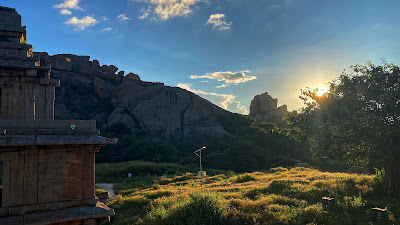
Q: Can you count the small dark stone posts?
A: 2